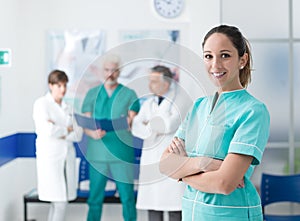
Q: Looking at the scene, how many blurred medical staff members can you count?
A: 3